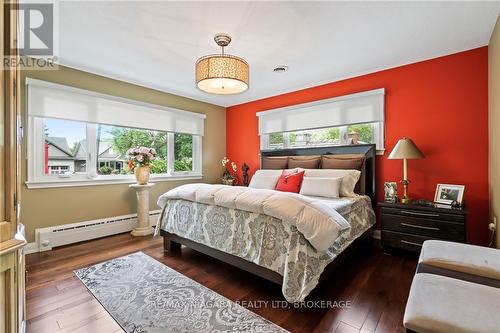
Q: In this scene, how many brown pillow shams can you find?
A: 3